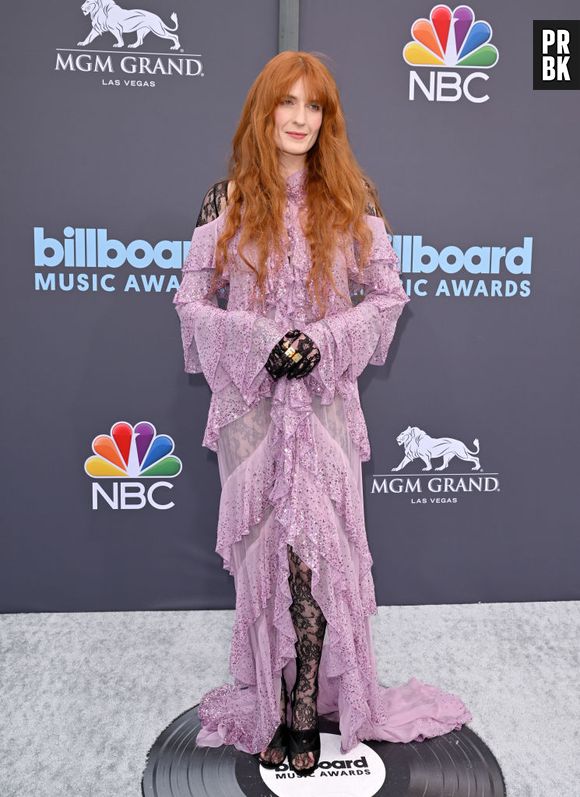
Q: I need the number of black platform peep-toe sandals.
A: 2